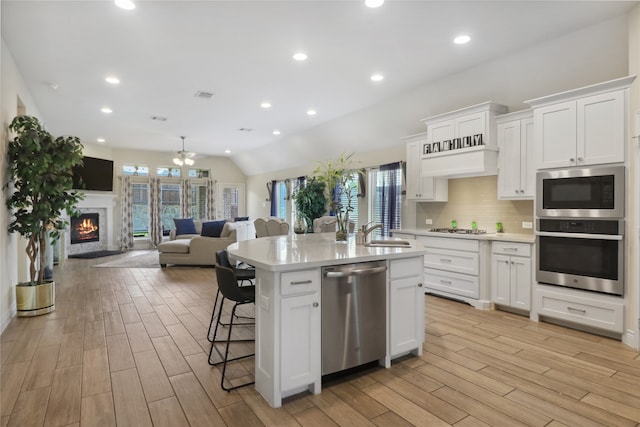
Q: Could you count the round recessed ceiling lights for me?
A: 12